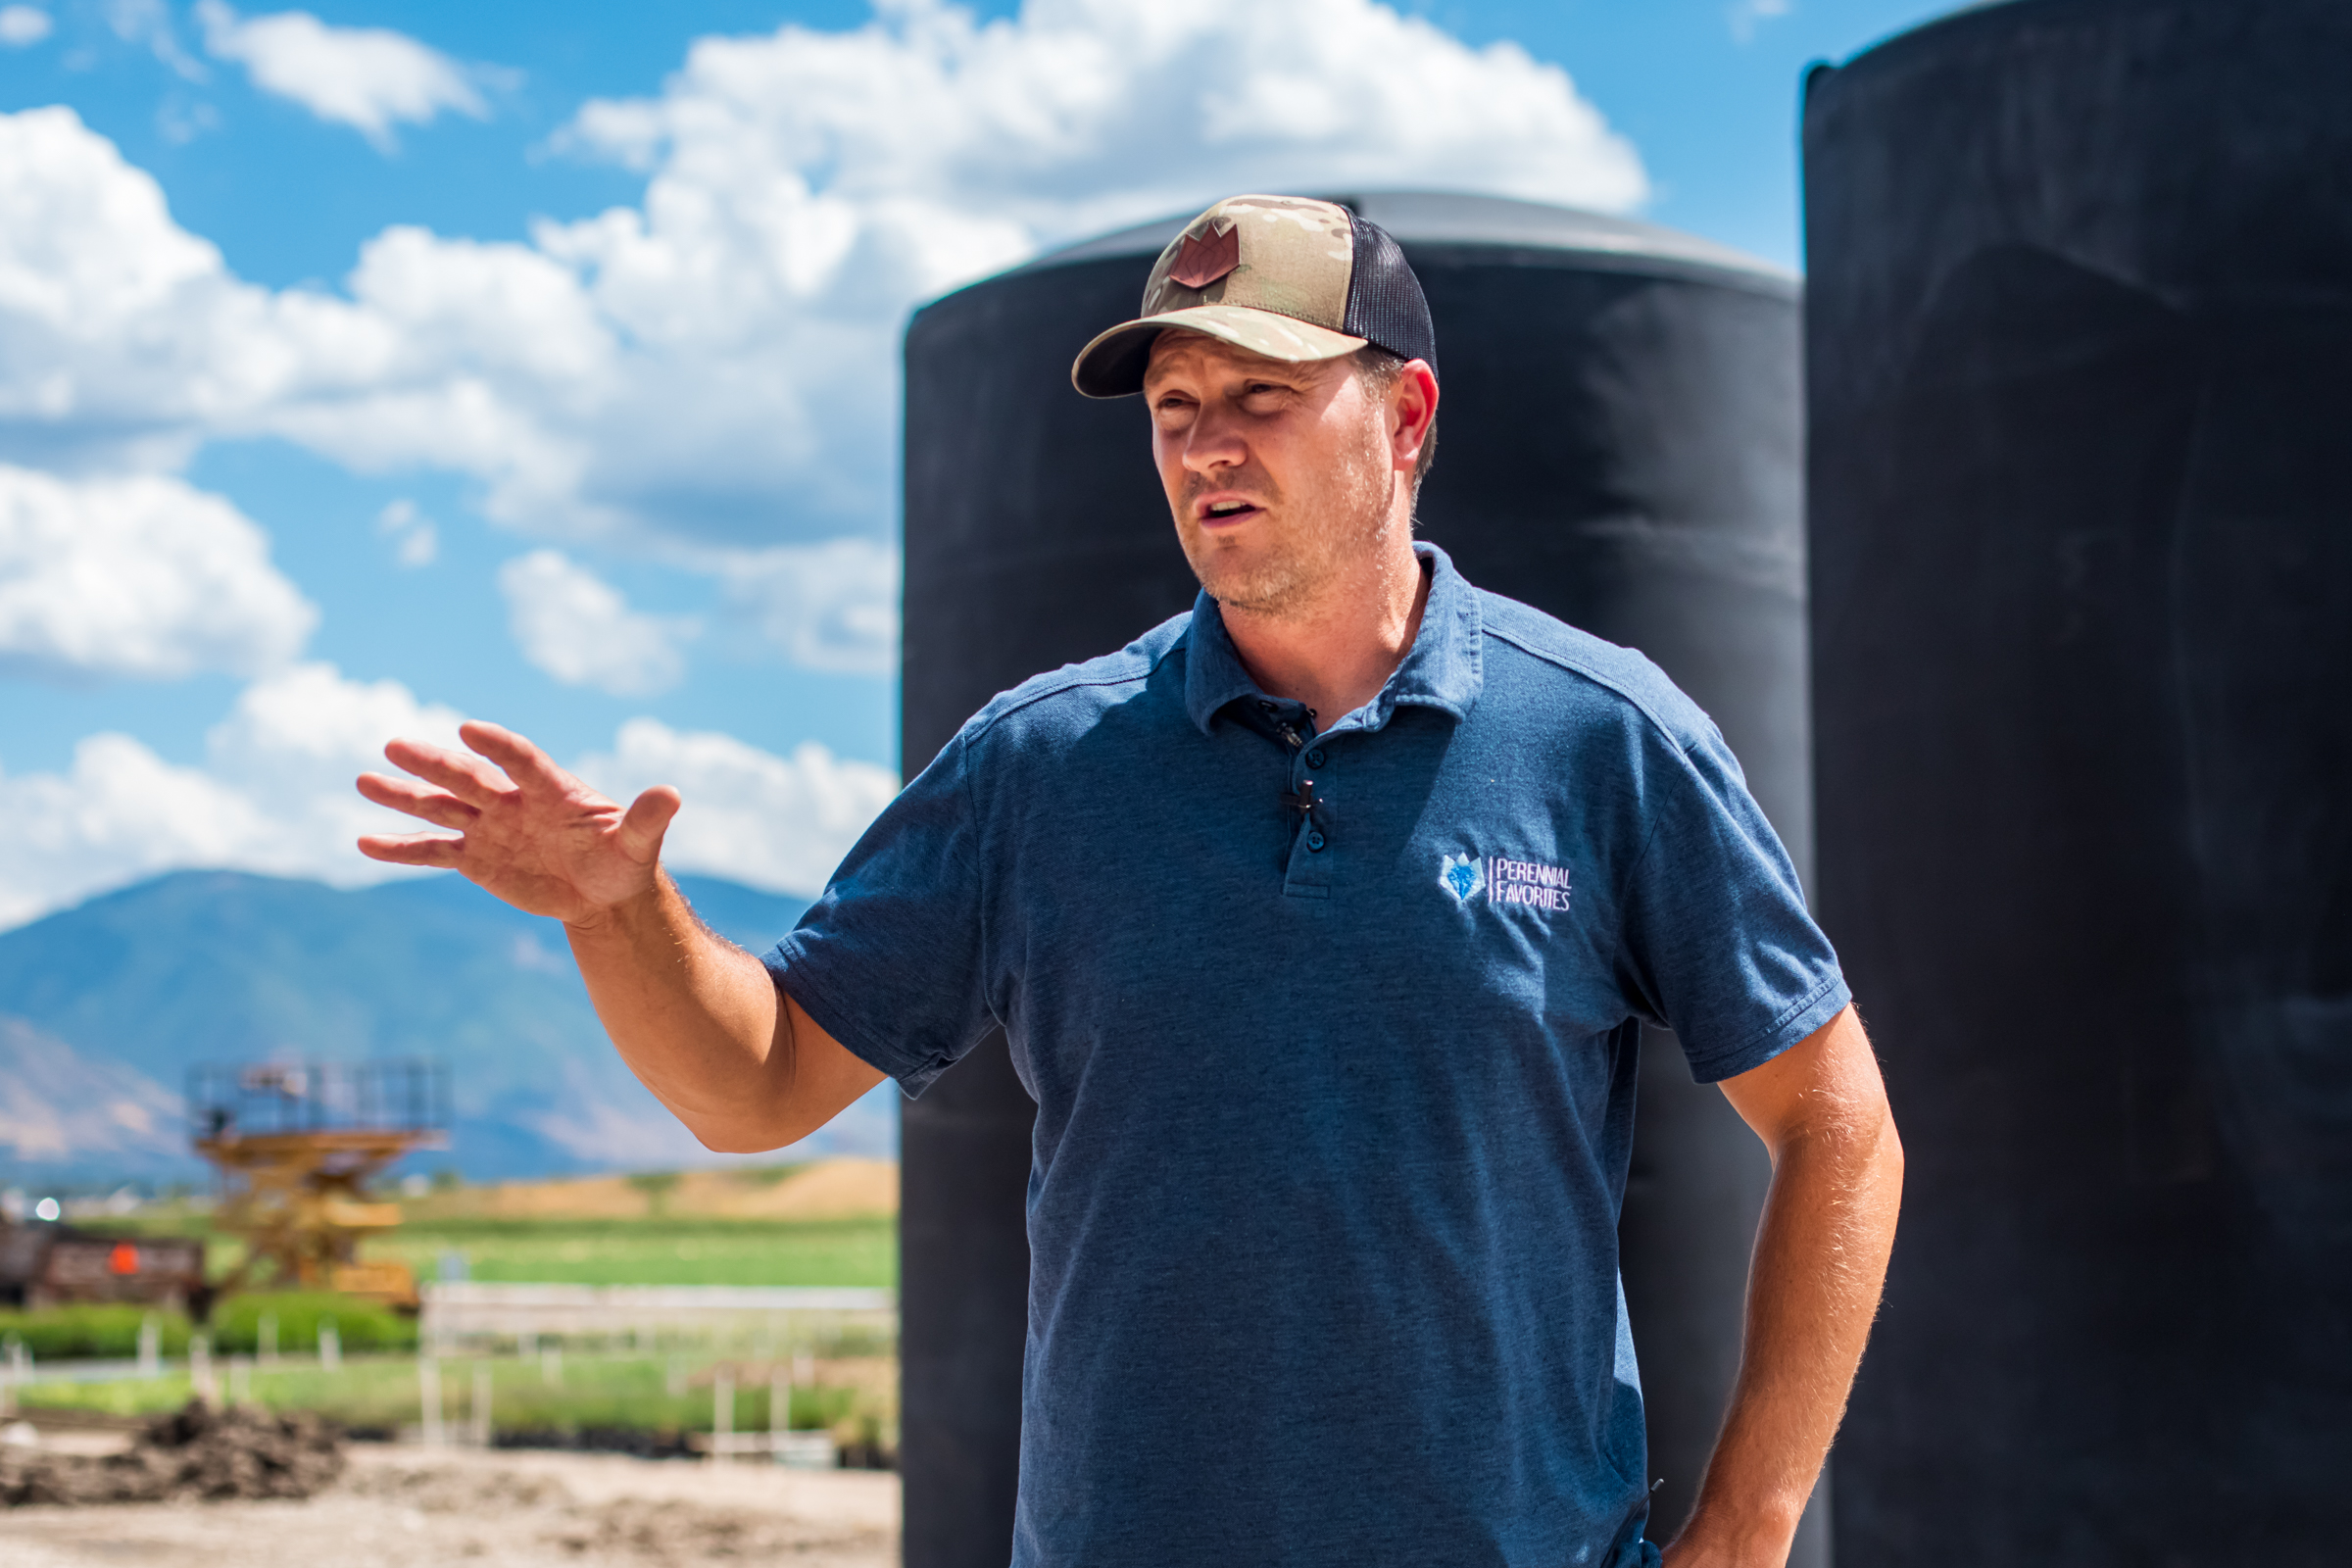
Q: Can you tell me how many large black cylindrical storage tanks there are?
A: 2